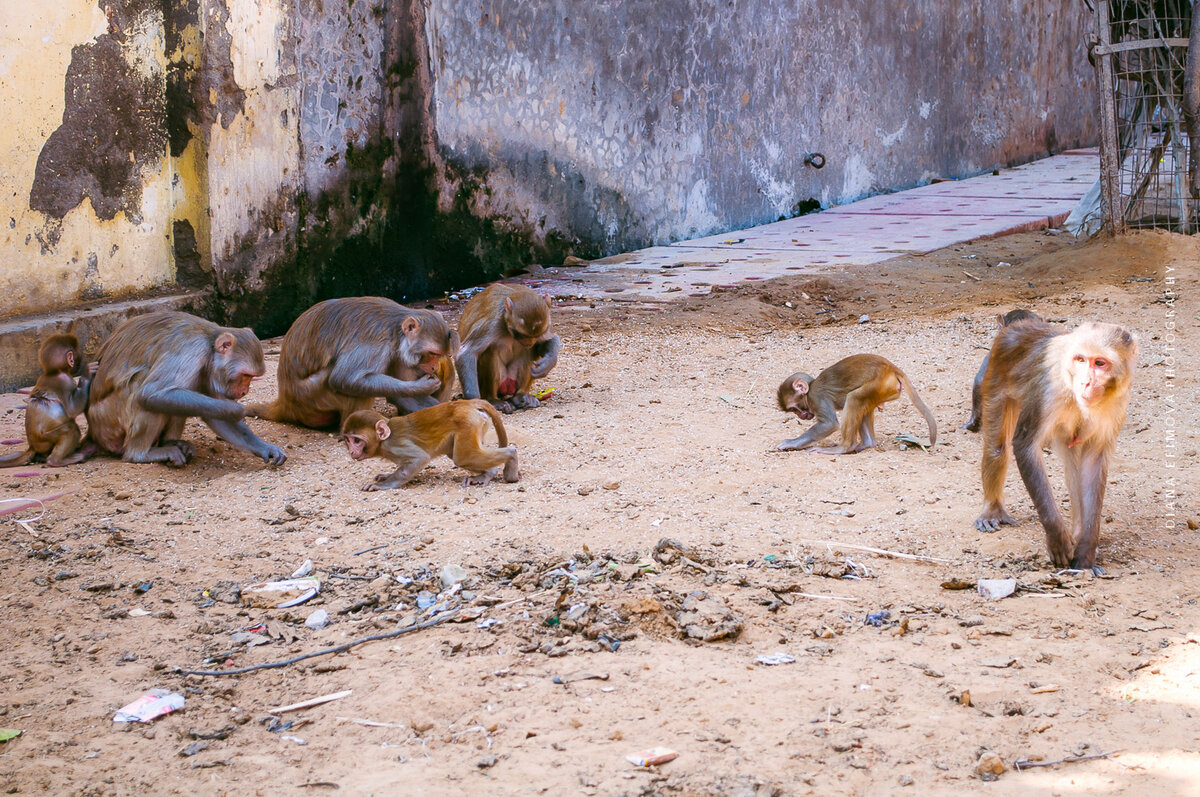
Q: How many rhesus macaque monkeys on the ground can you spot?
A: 8